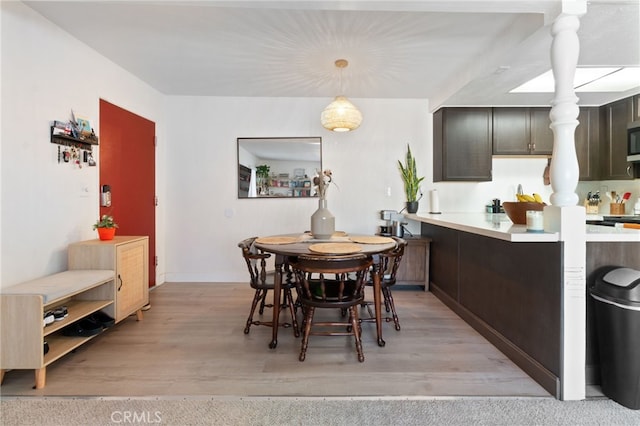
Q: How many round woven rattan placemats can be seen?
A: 4